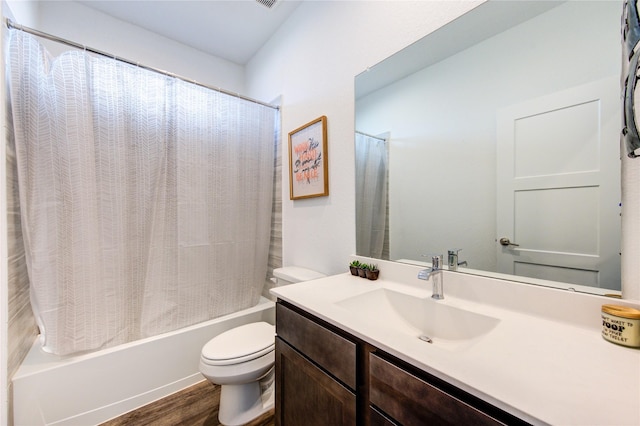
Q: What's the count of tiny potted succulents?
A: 3